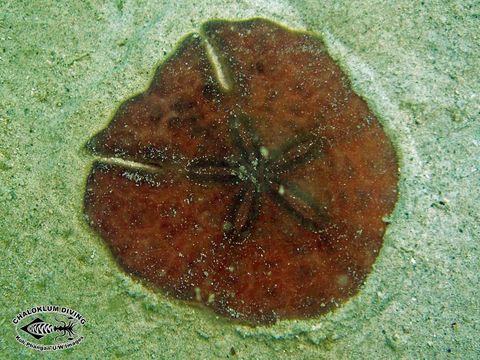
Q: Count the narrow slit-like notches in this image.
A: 2